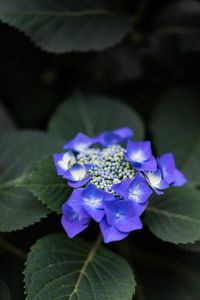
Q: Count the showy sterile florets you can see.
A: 11